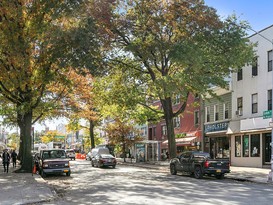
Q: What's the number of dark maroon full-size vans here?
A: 1